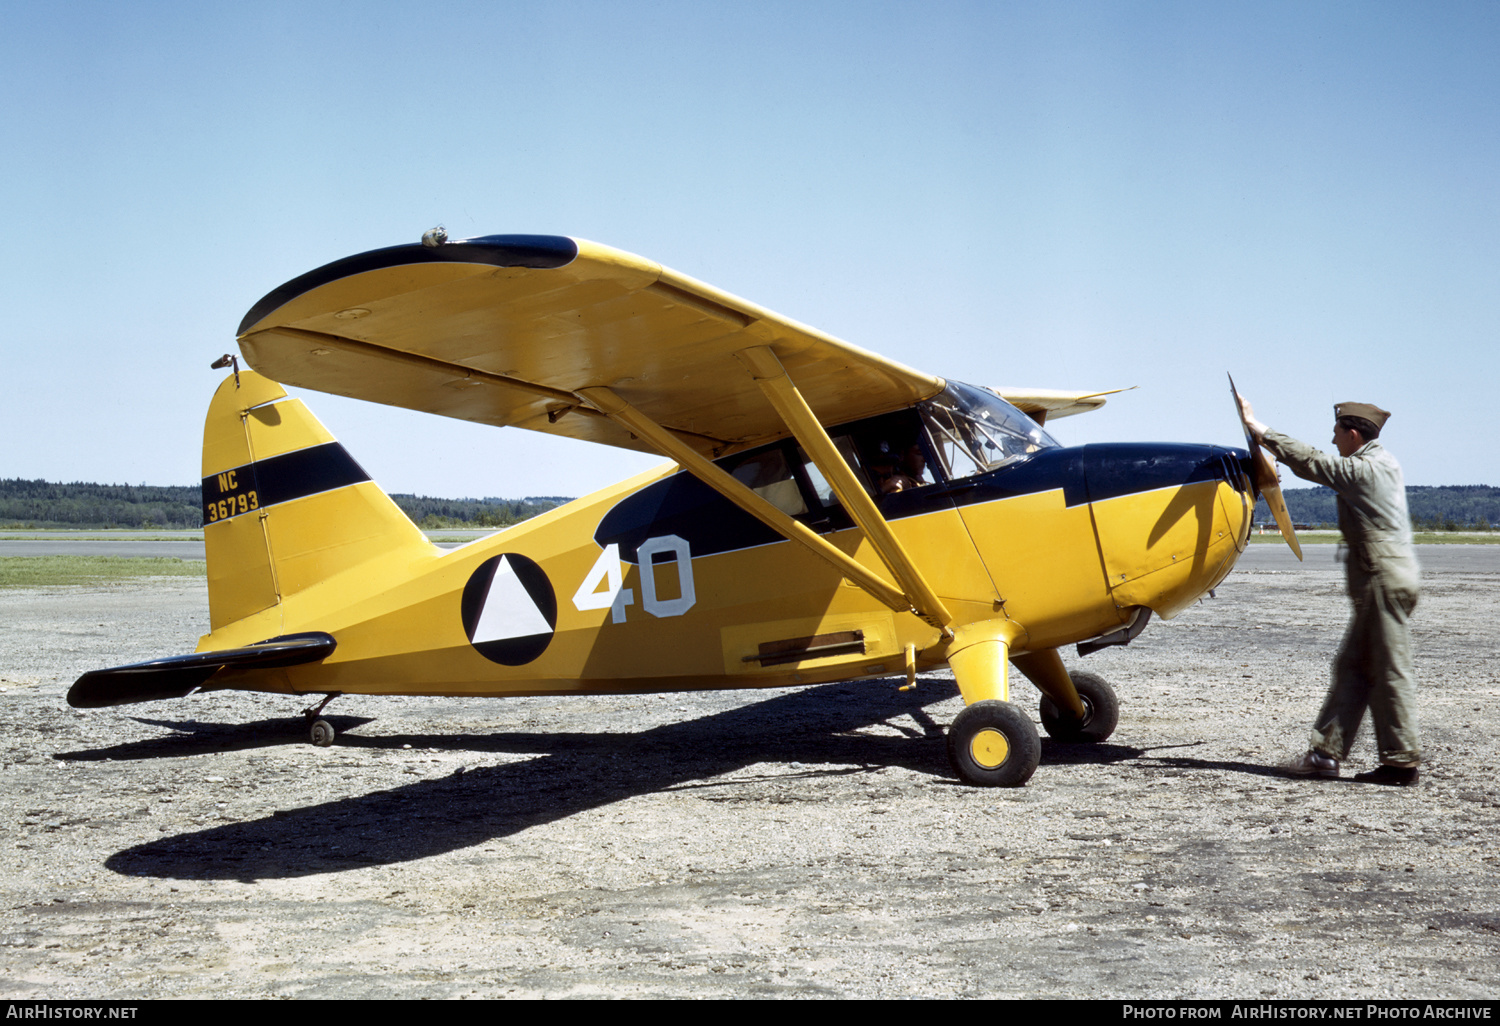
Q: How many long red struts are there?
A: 0